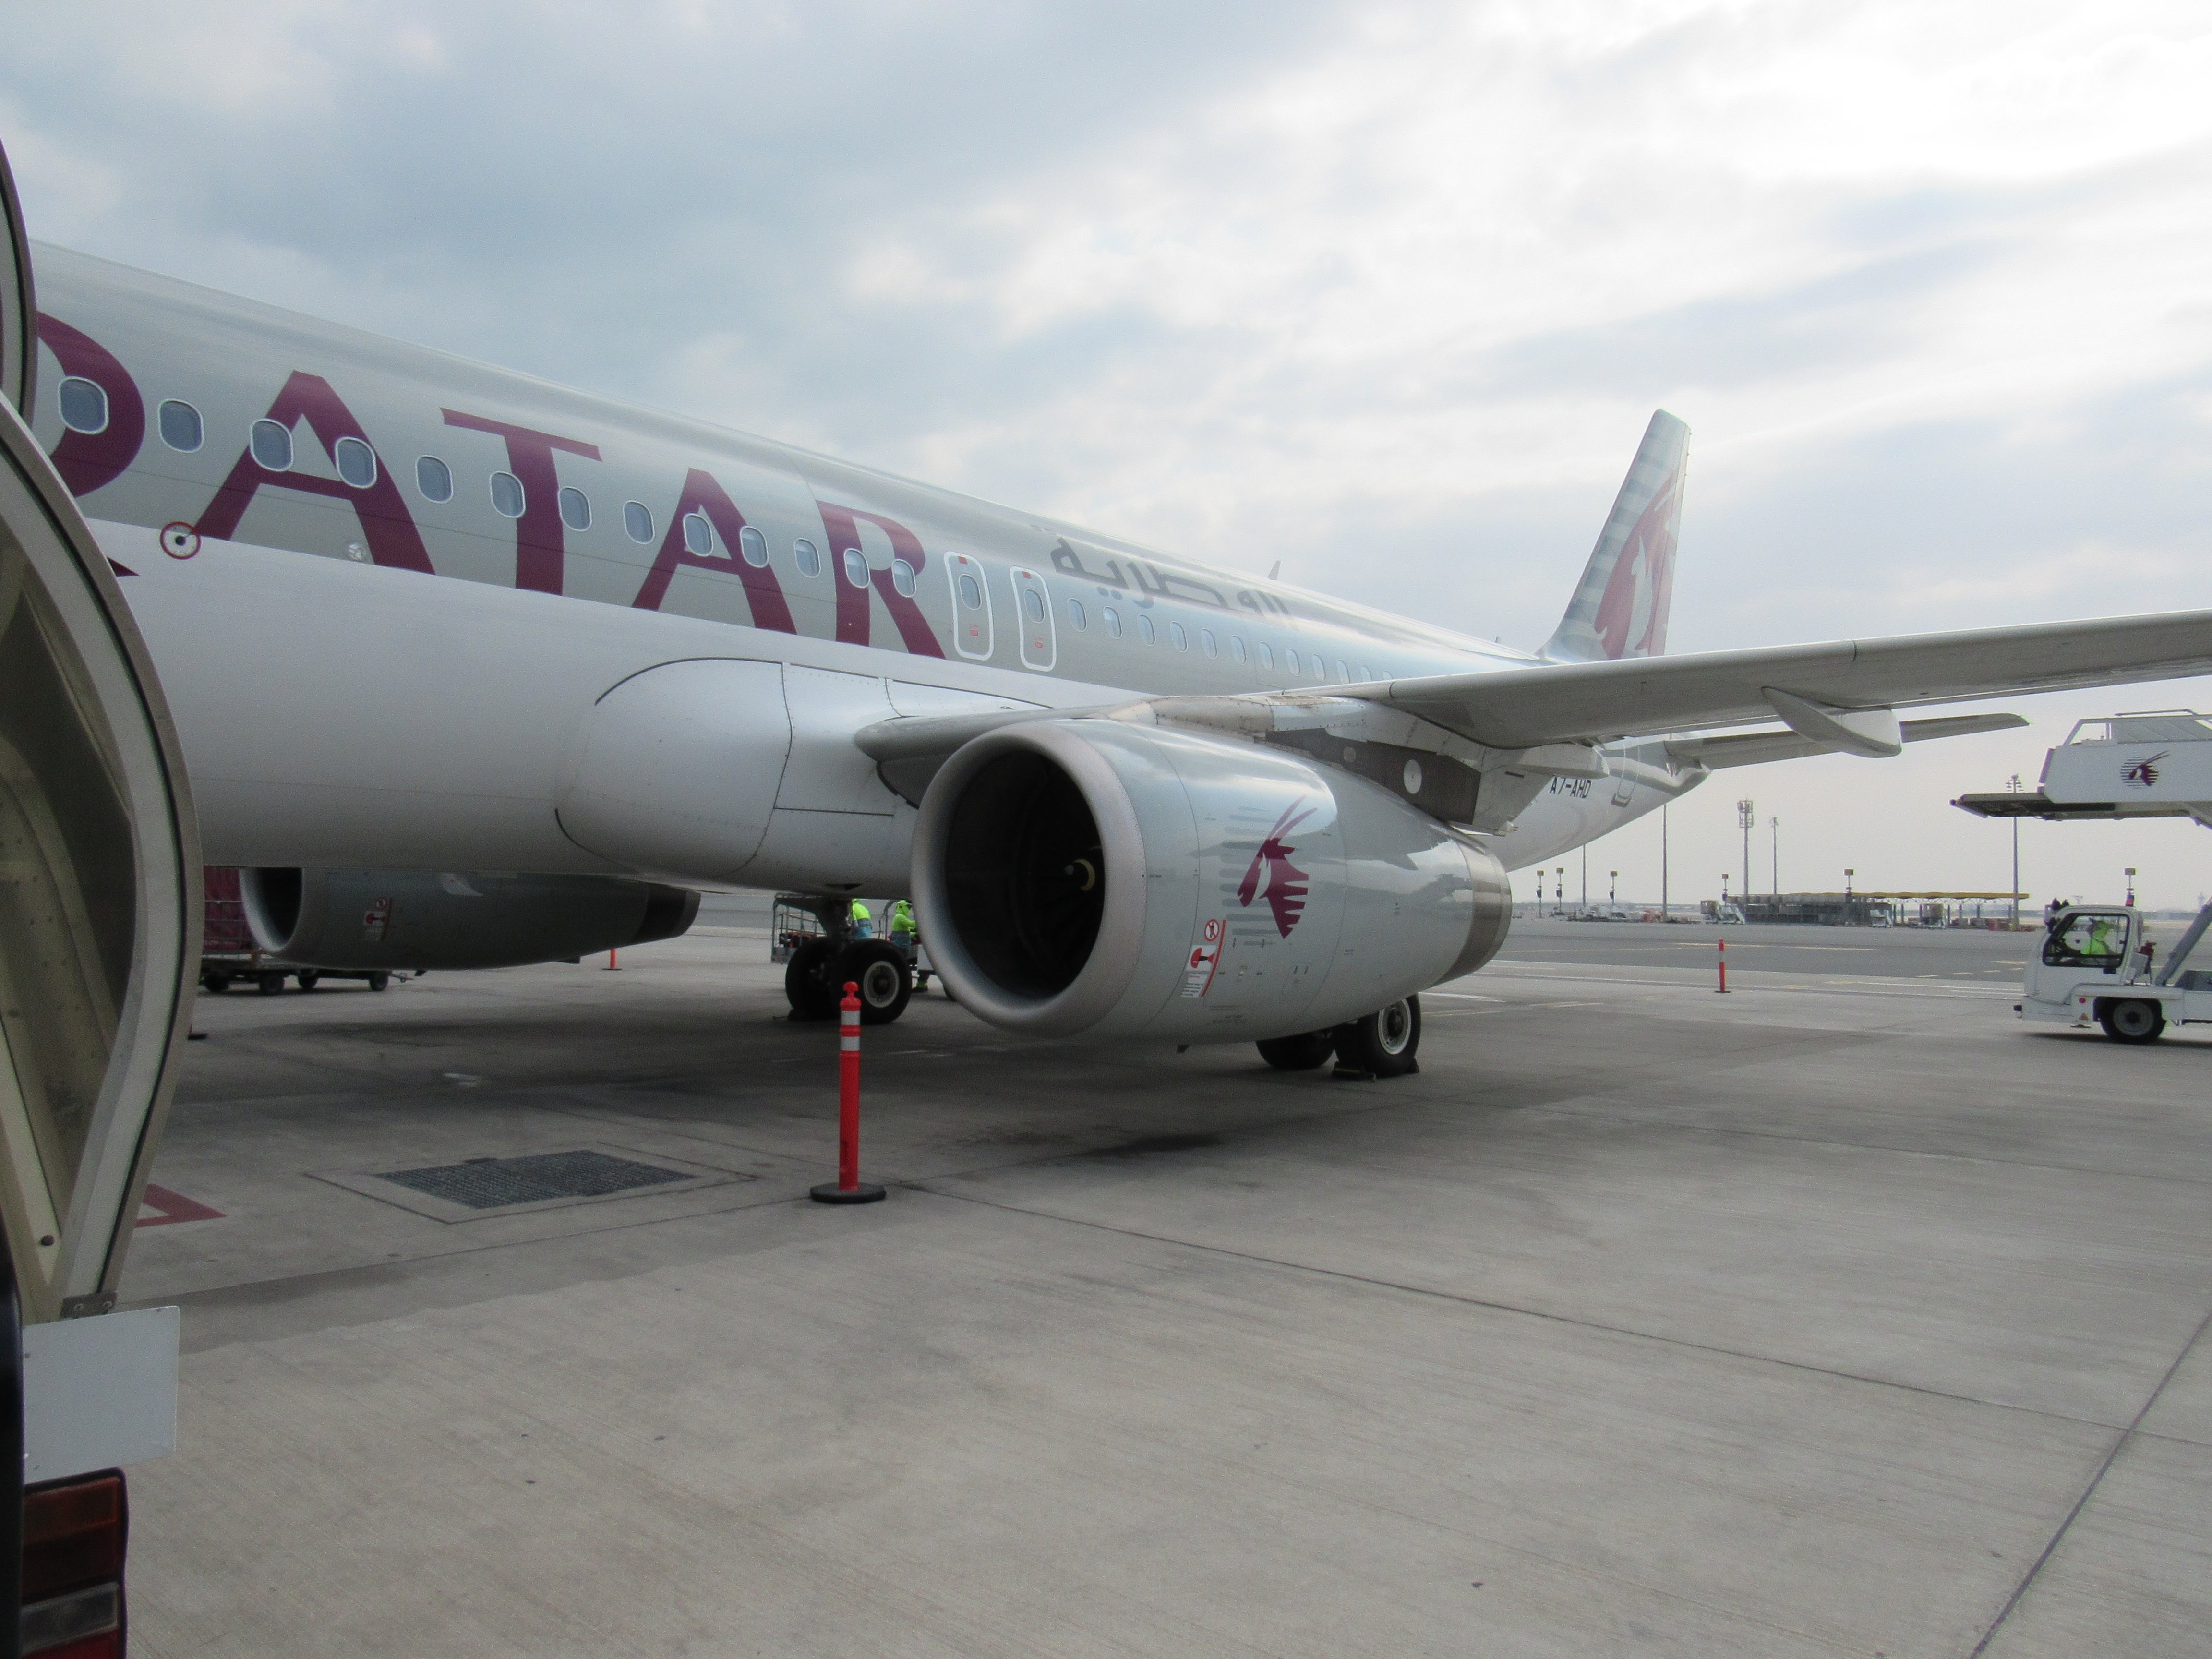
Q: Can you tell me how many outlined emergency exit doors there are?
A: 2